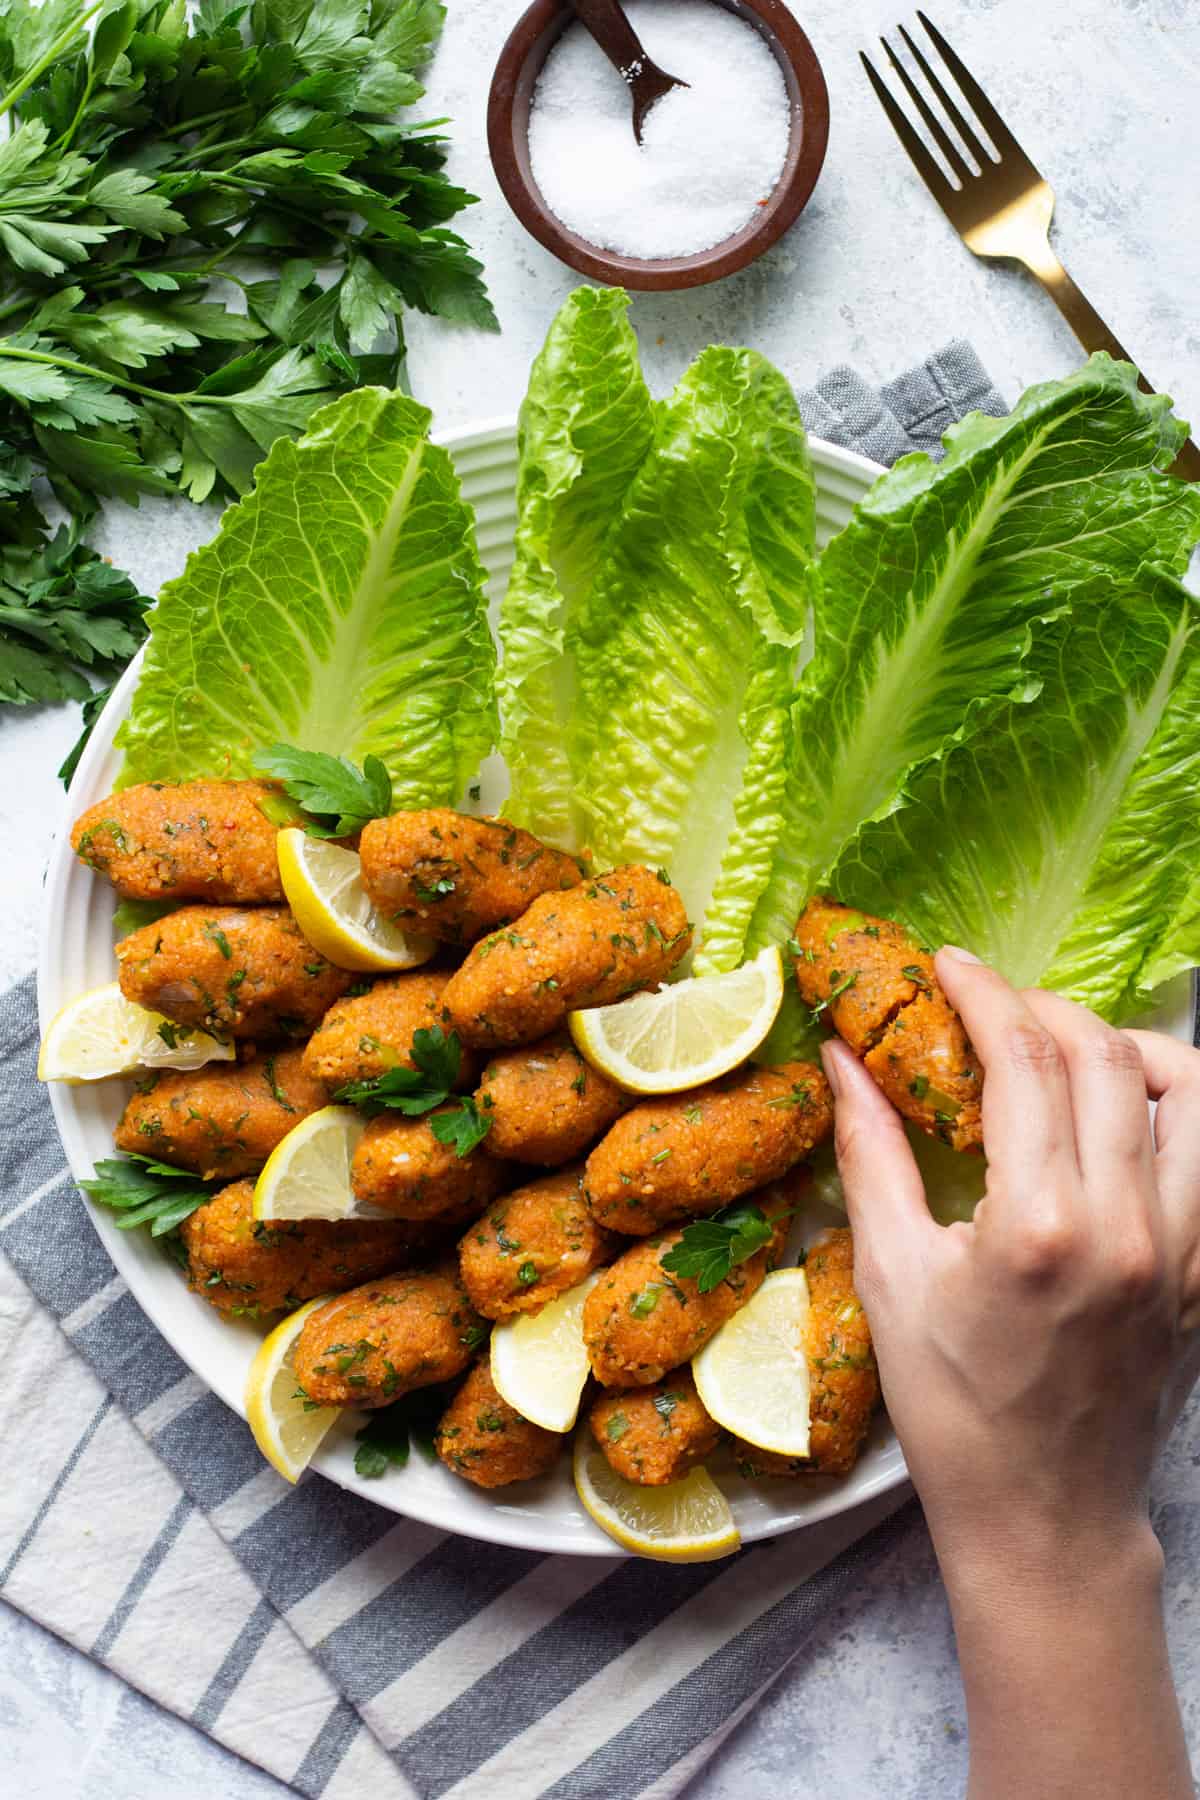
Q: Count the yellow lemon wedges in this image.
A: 8